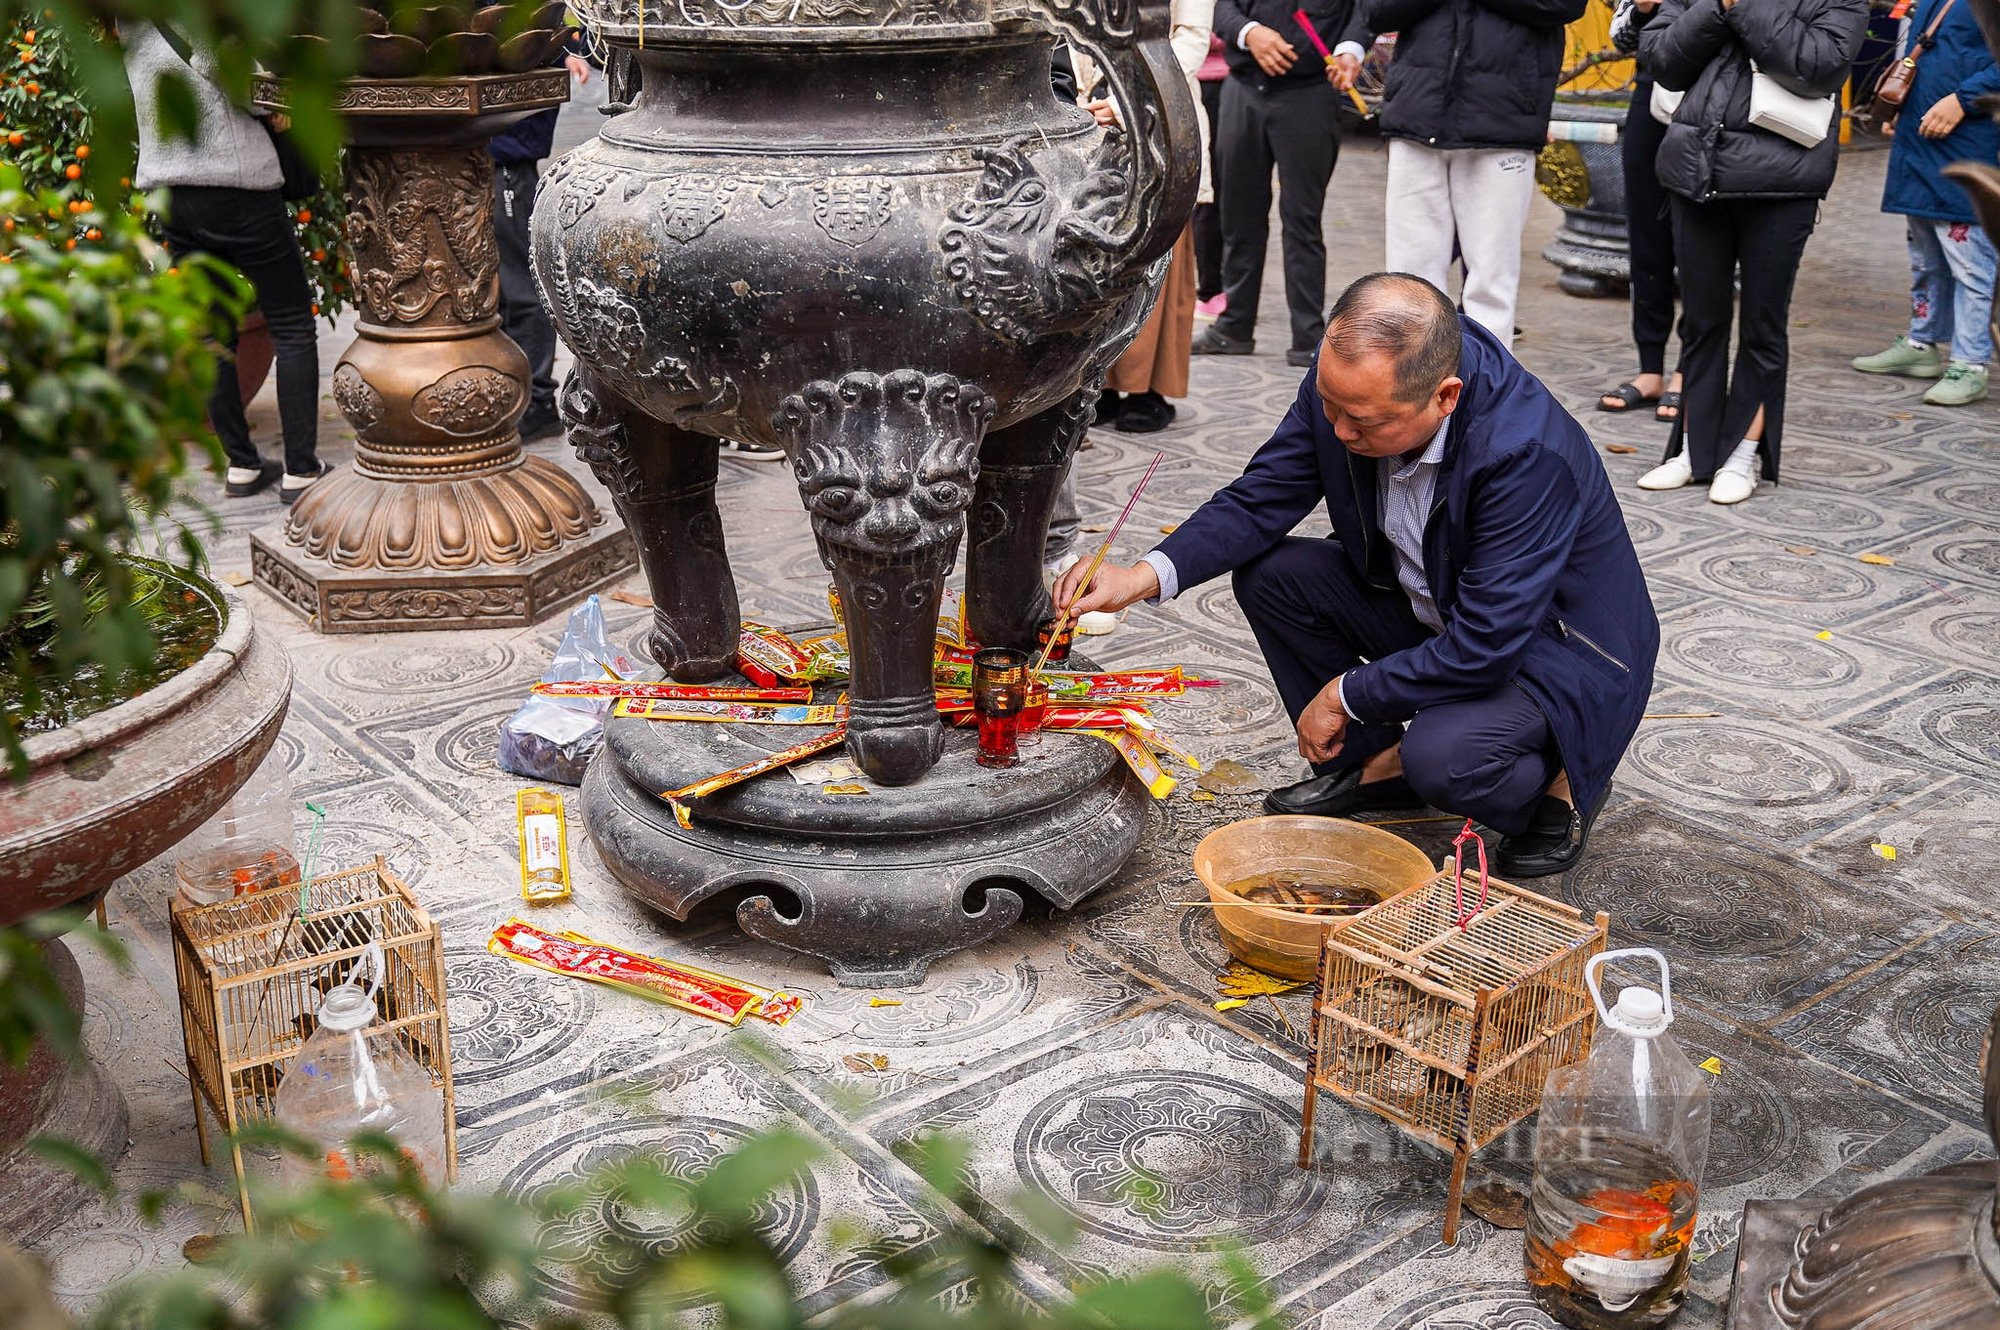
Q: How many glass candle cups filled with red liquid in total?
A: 3